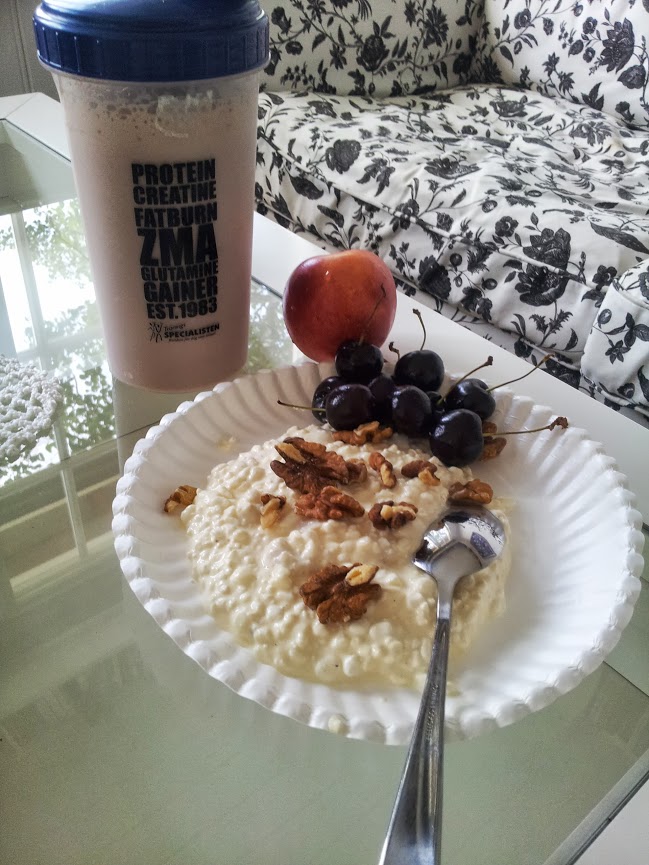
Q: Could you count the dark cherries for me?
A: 9